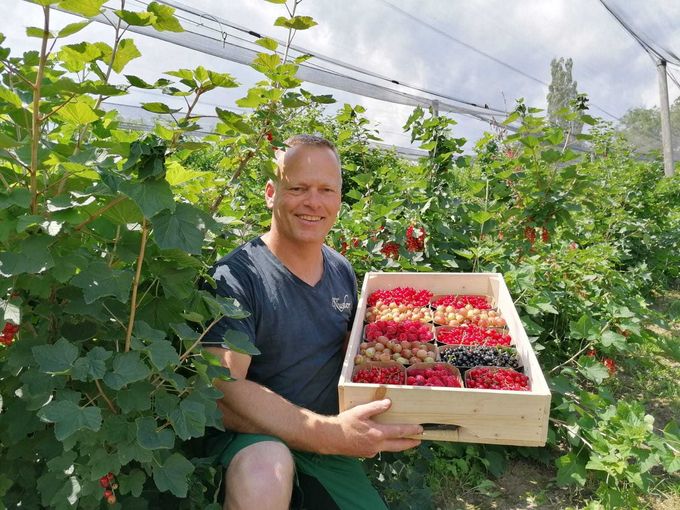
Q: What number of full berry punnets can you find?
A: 11